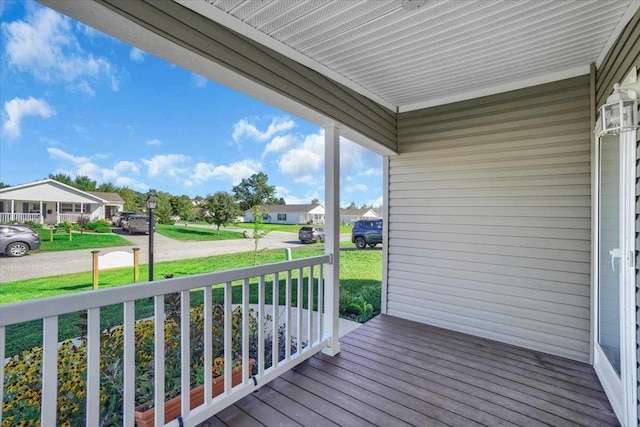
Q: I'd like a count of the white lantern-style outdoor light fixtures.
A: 1